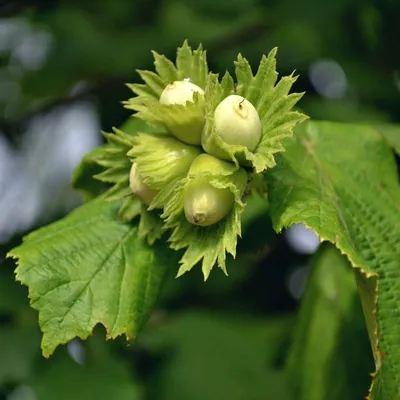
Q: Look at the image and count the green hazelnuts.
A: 4